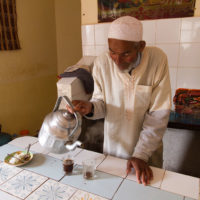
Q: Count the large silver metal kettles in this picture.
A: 1